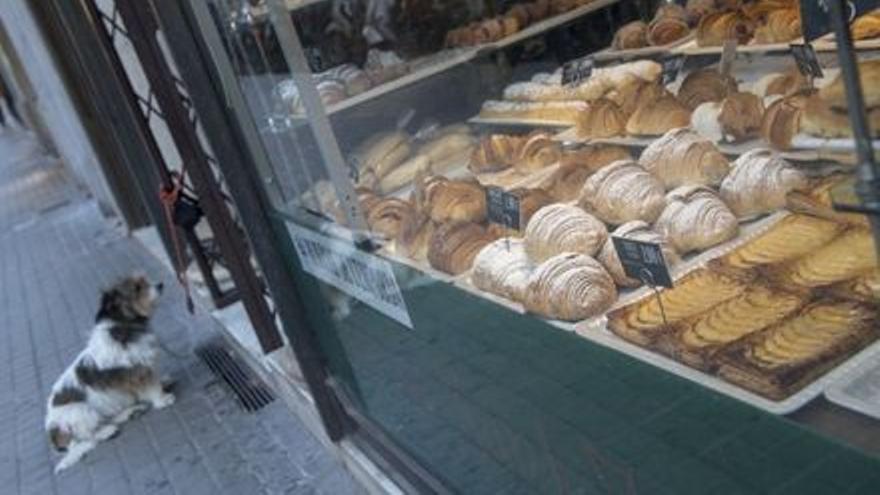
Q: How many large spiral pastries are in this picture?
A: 8